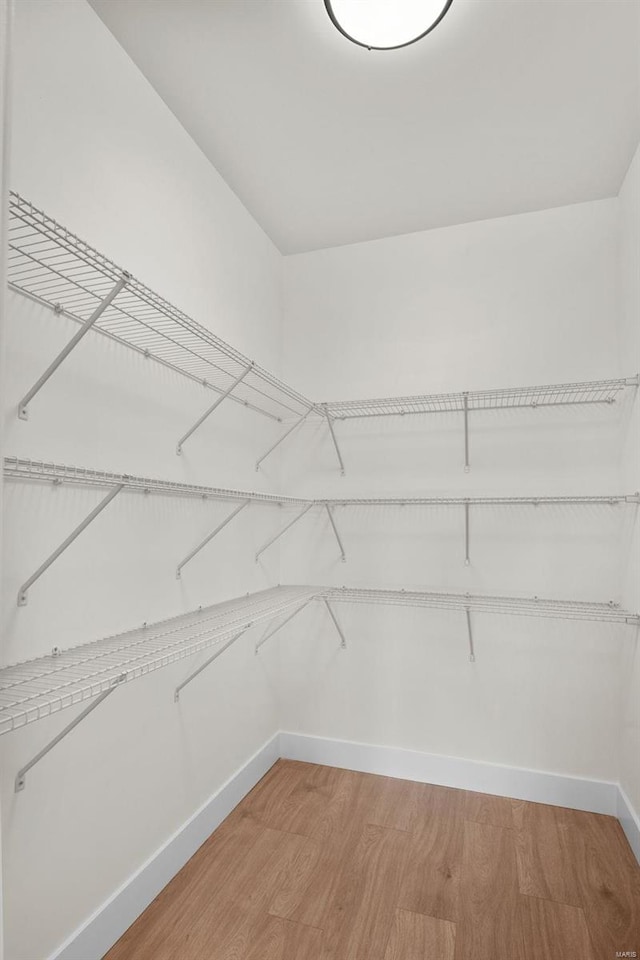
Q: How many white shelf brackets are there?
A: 15